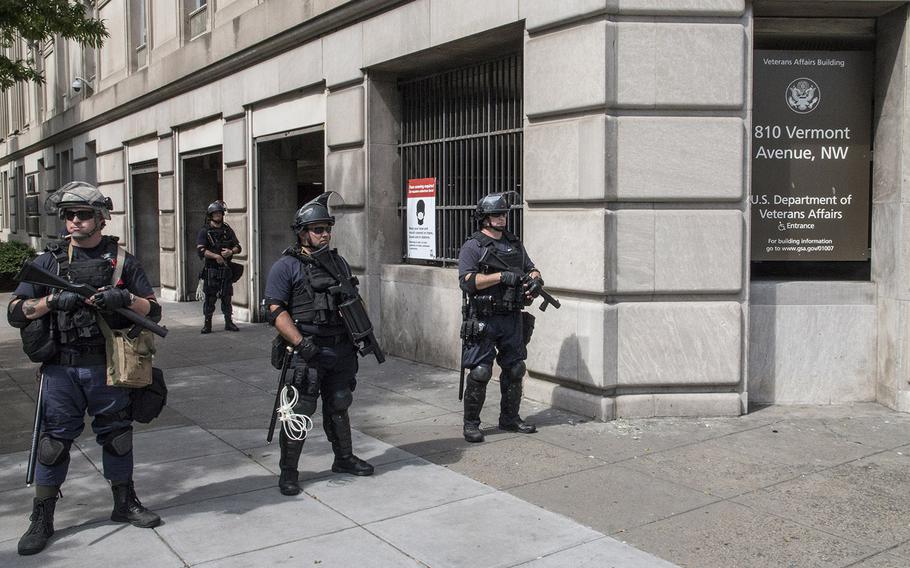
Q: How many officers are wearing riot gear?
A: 4